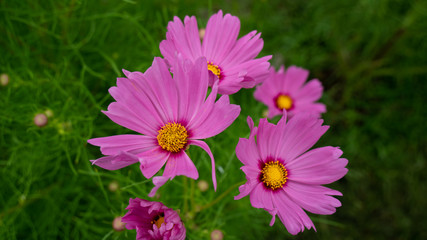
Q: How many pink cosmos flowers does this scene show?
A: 5